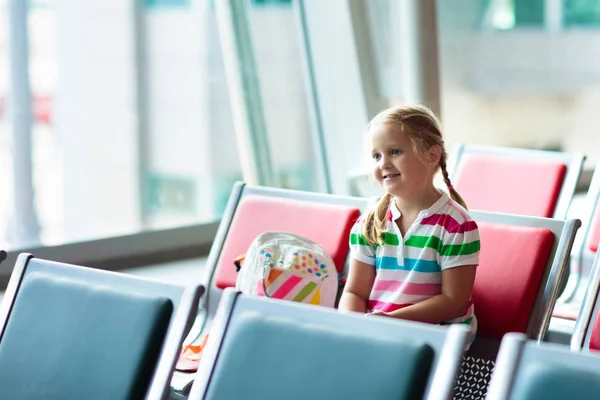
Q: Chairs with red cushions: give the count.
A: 5